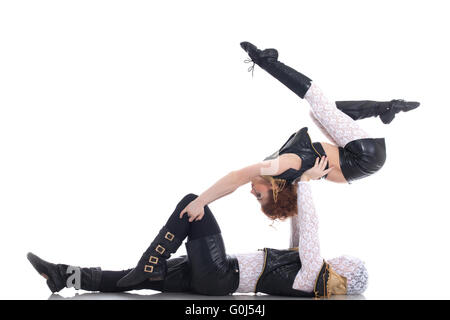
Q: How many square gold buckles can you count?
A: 4